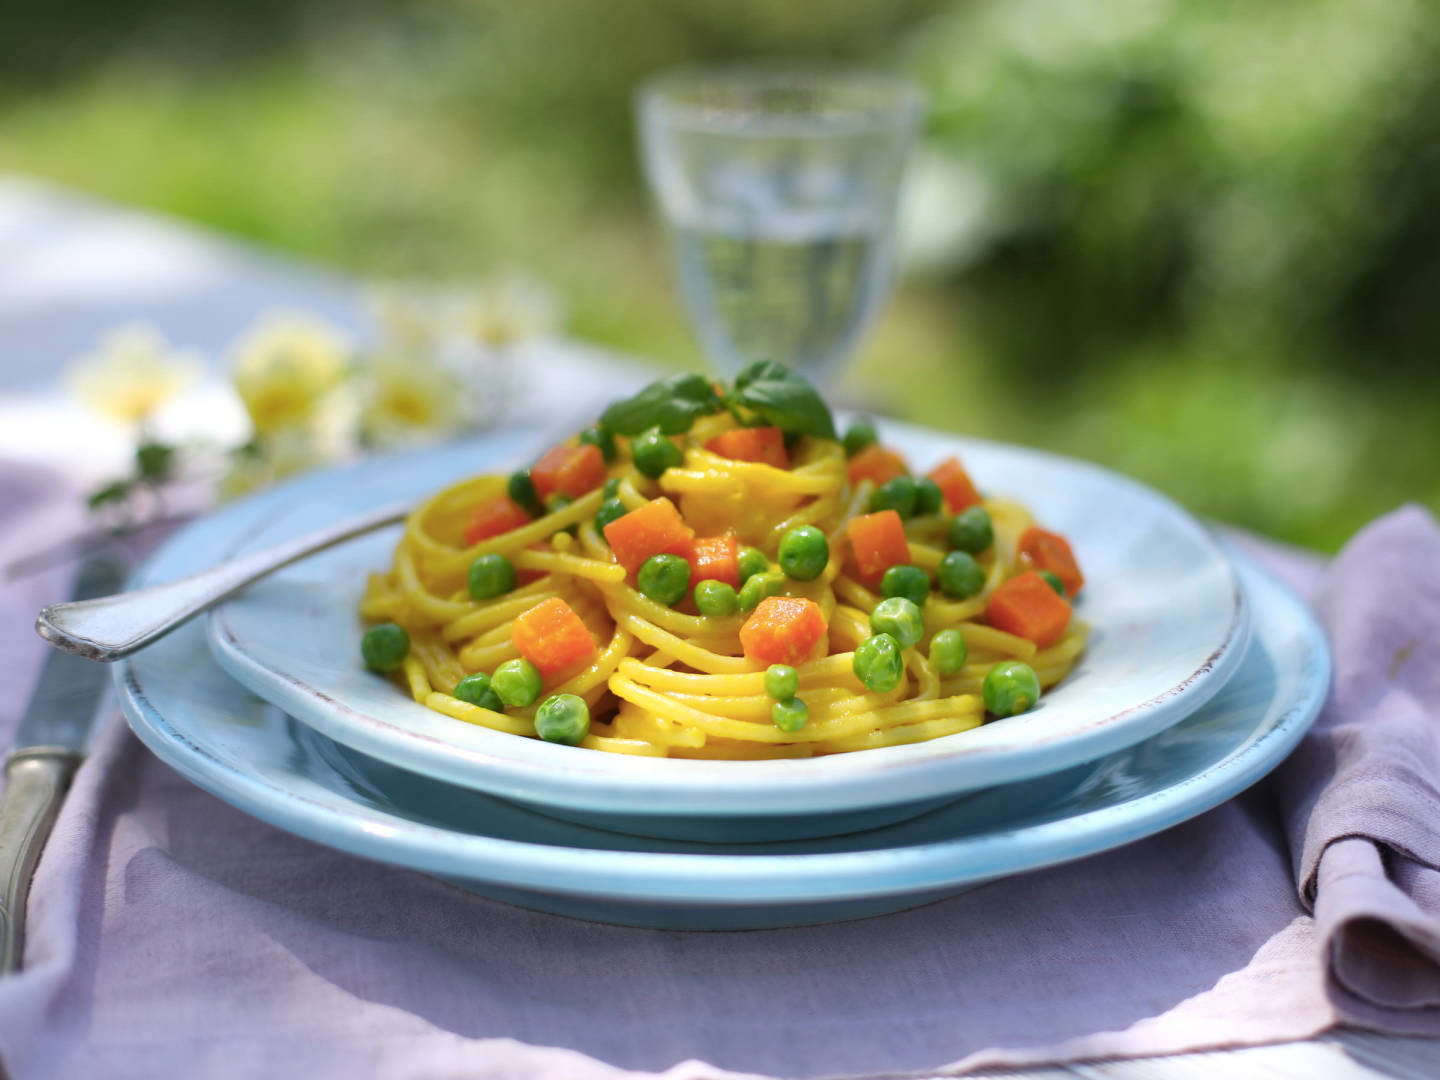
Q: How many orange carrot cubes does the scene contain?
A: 12